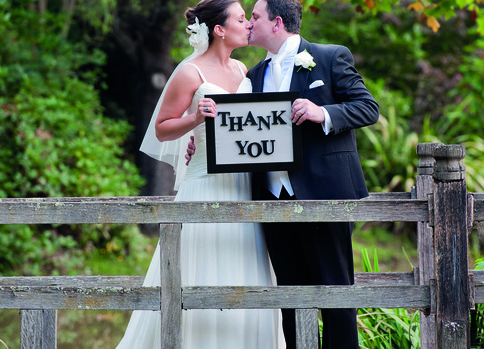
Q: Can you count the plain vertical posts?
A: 3